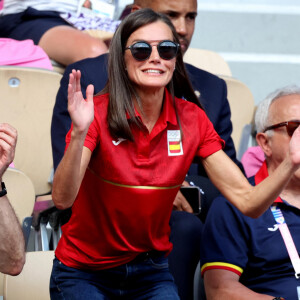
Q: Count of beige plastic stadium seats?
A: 5